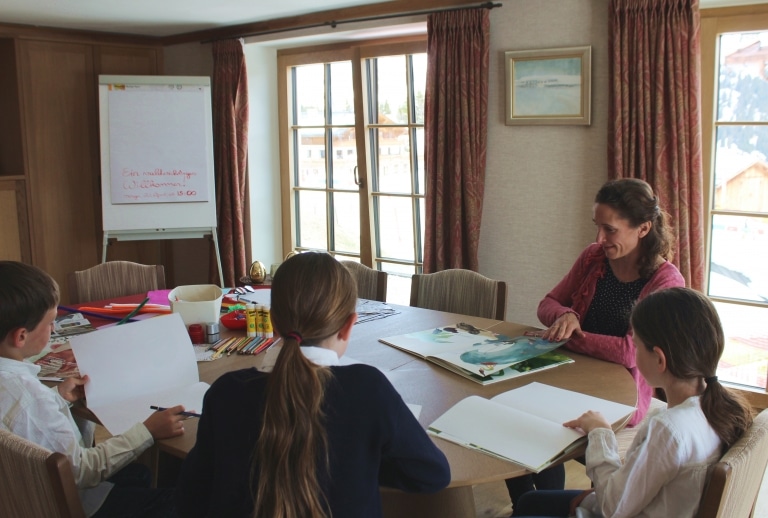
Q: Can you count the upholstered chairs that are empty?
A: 3